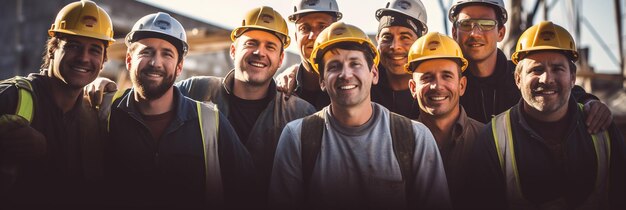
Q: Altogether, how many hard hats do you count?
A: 9